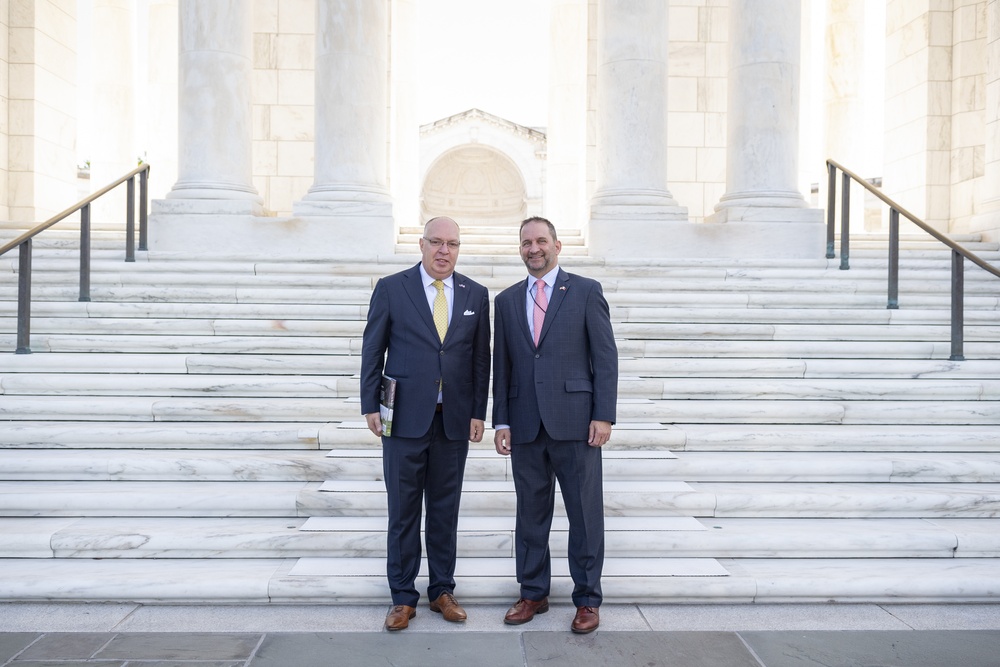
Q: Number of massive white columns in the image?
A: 4